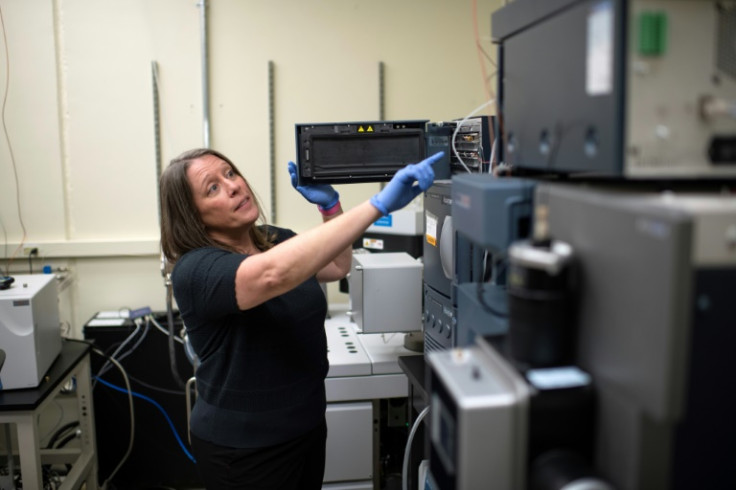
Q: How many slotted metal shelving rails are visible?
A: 3